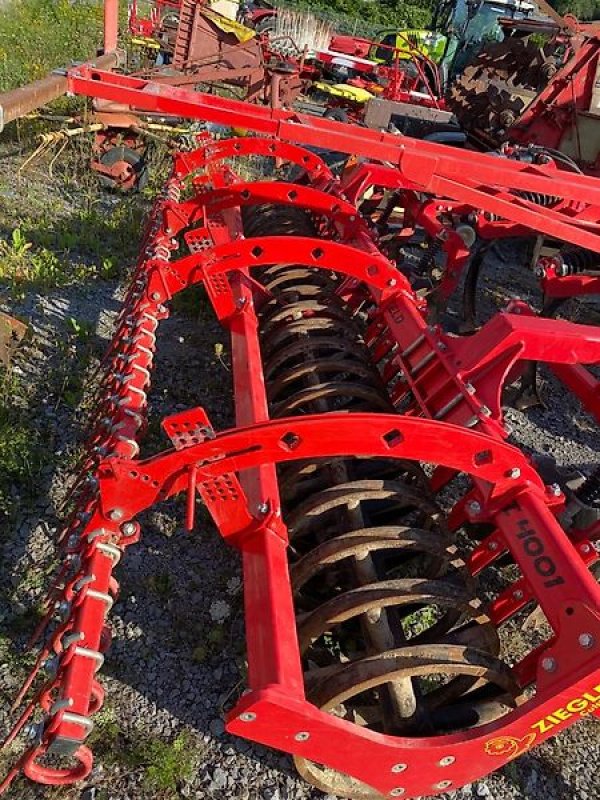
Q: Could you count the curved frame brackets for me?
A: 4